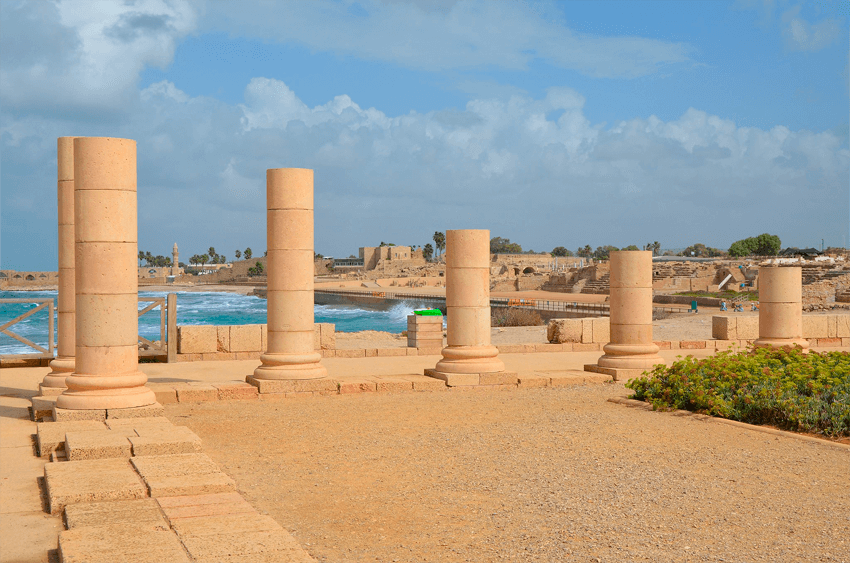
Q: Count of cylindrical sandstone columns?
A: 6